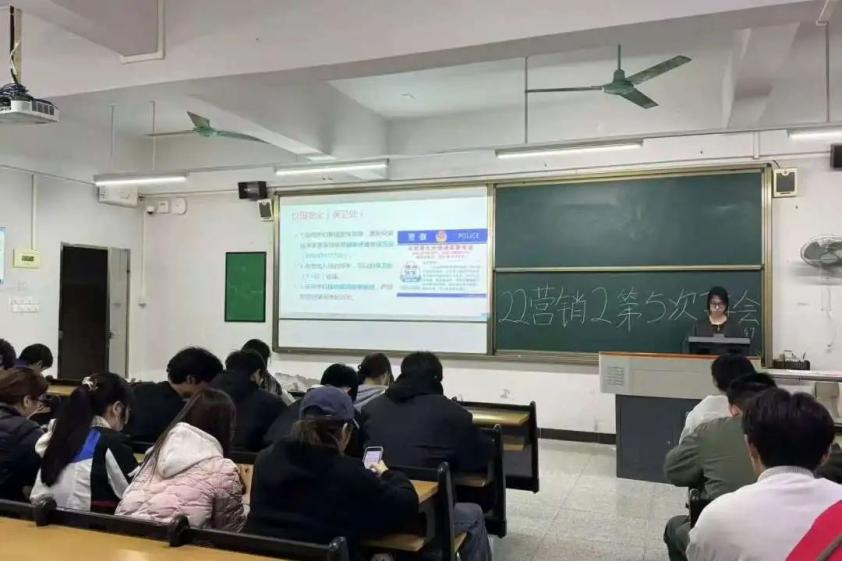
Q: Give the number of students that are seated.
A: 15